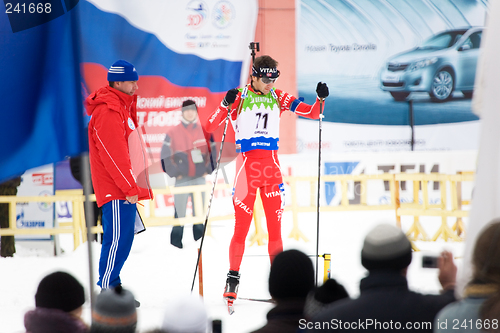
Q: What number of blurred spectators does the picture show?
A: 7